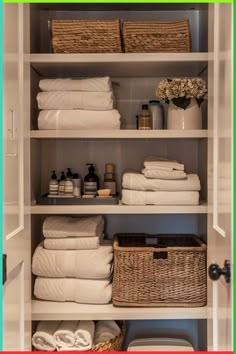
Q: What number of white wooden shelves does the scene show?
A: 4